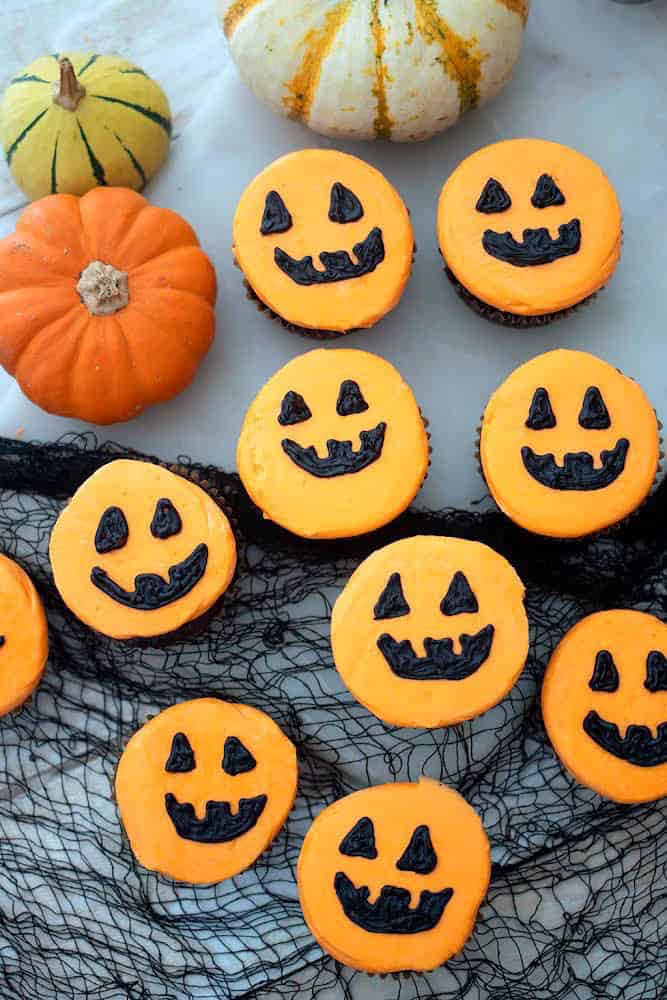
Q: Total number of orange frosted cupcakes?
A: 10